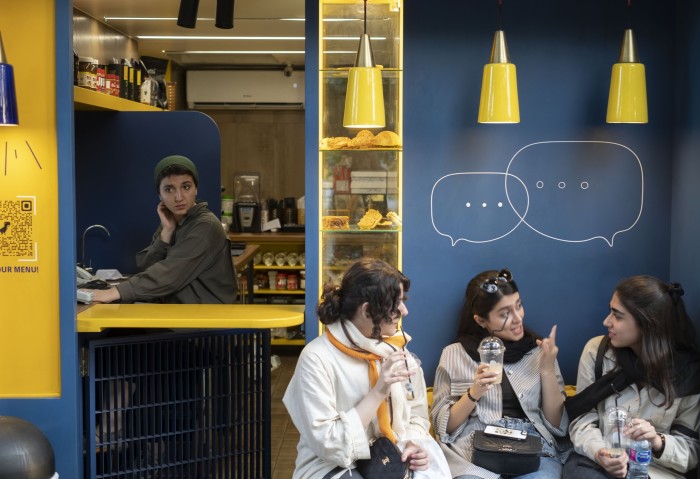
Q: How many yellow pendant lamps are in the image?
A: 3